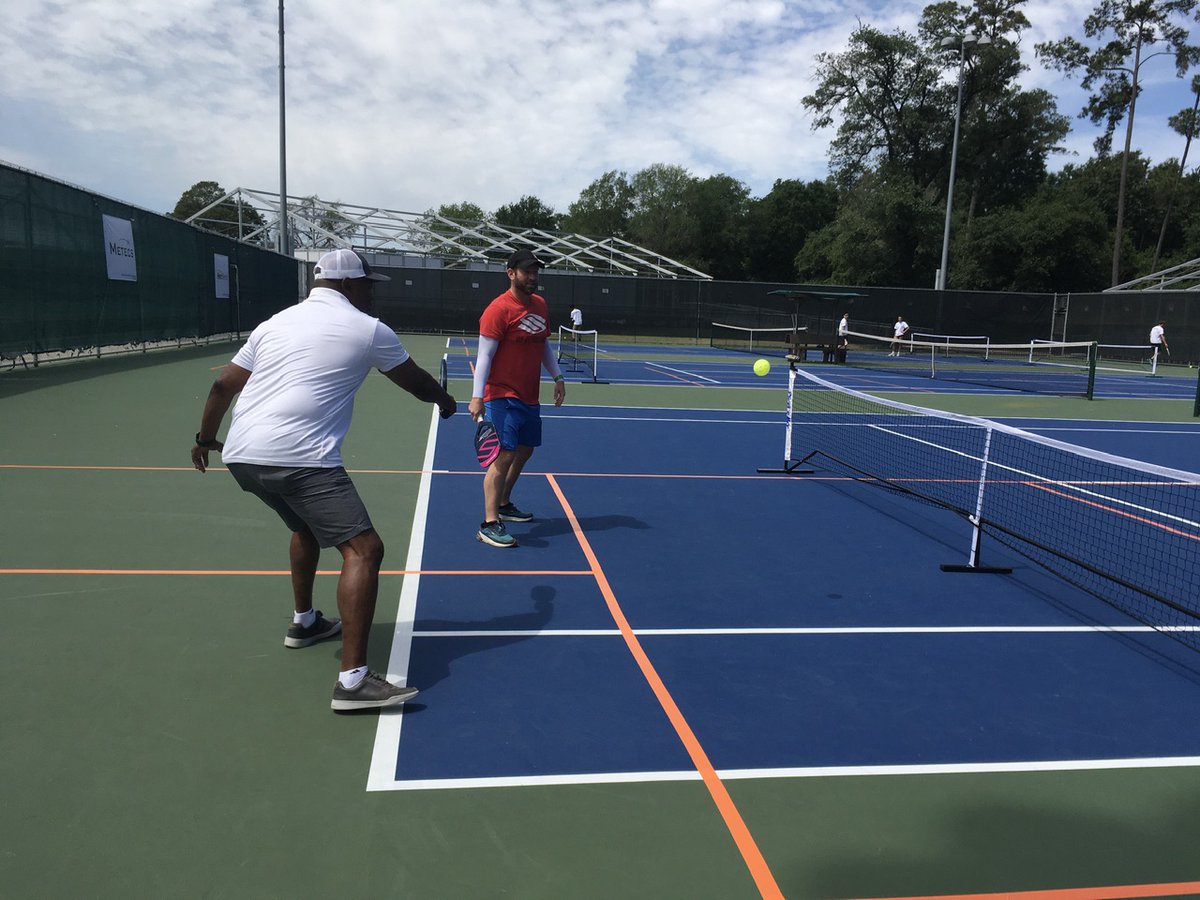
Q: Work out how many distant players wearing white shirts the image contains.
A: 4